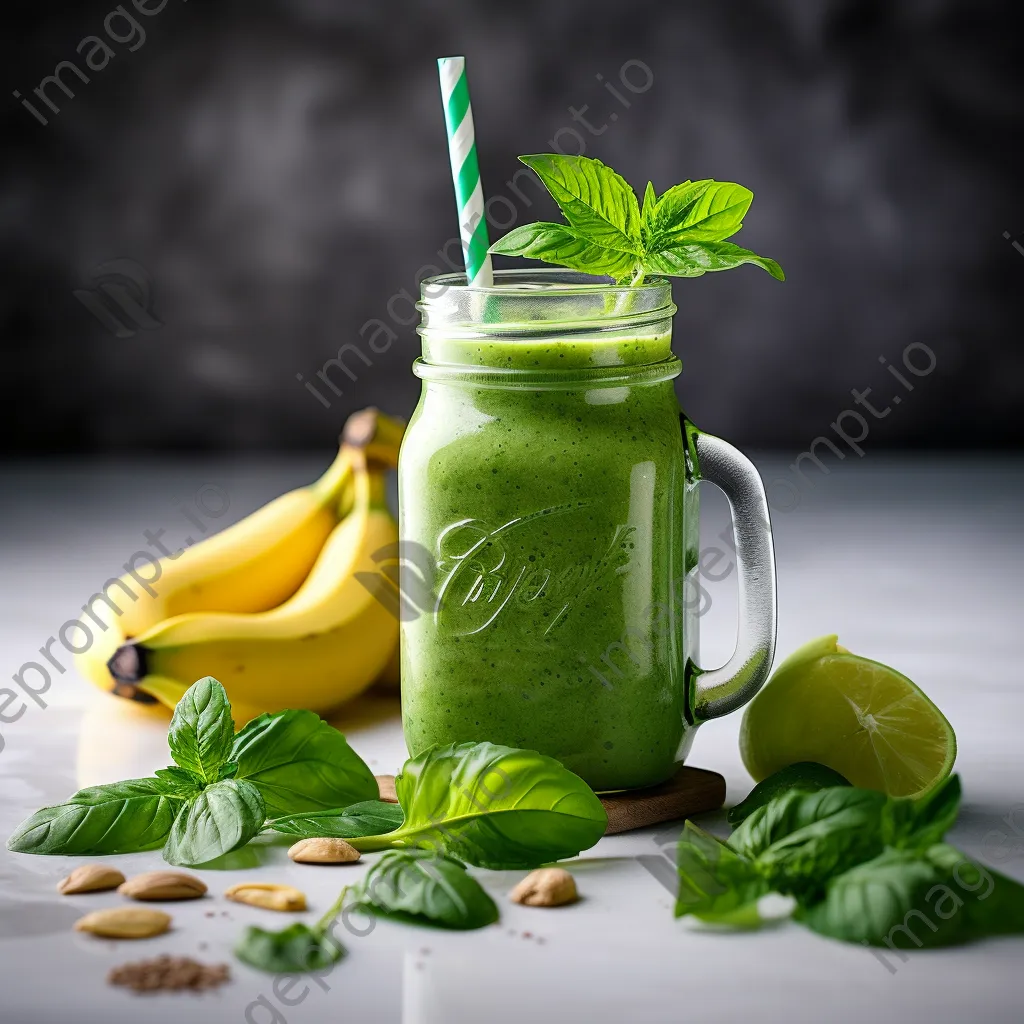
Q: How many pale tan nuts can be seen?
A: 6